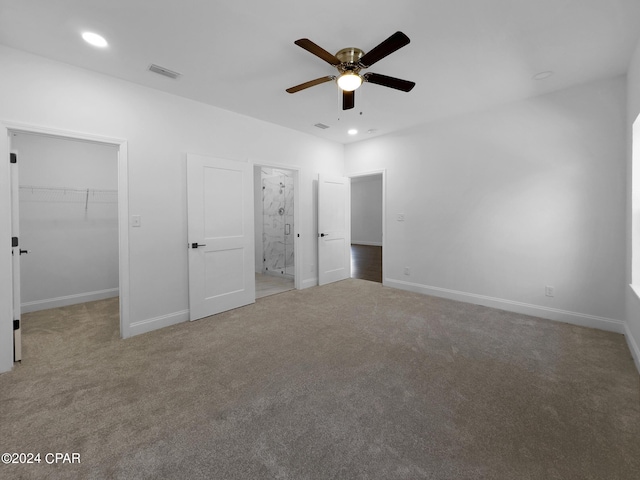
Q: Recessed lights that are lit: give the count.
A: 2